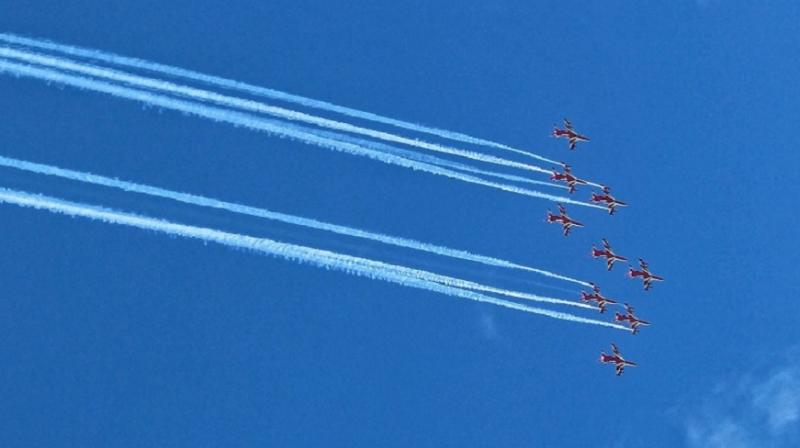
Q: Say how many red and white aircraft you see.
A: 9